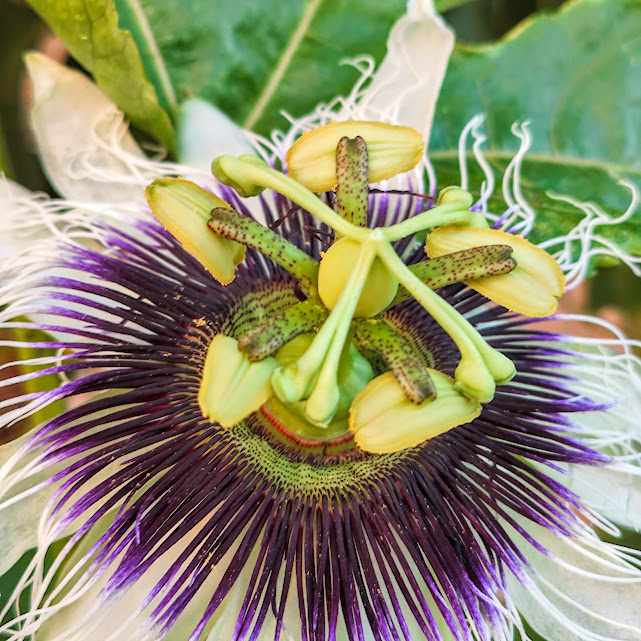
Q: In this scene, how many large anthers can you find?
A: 5